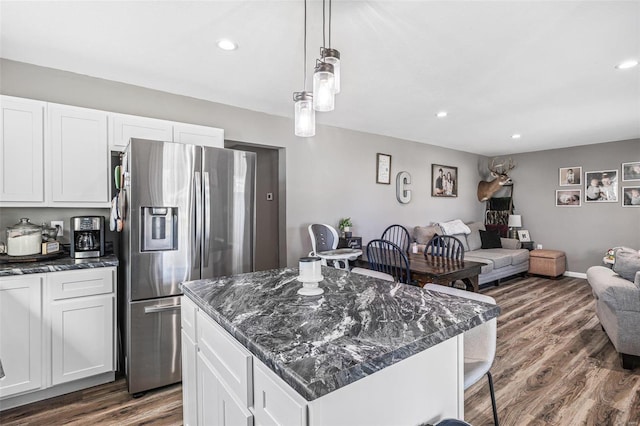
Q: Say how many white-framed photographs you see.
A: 5